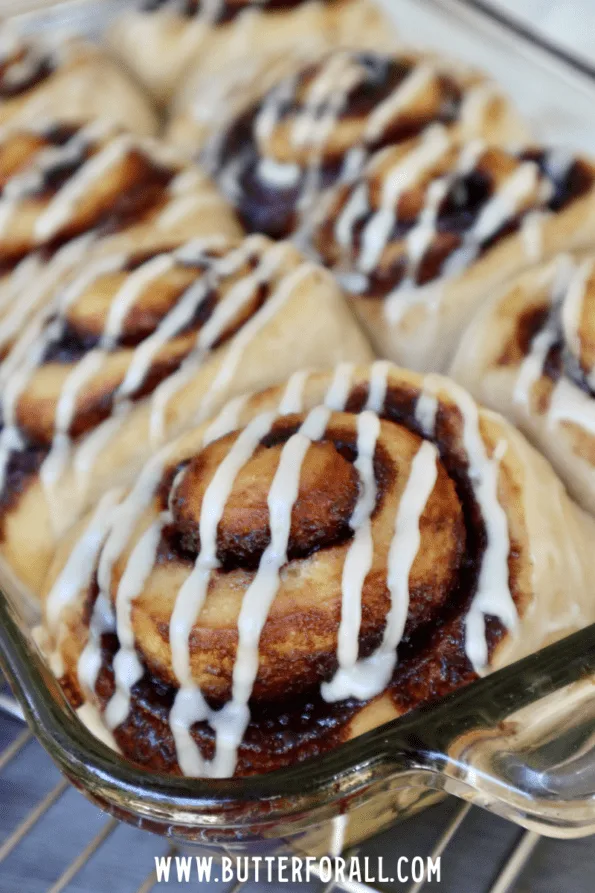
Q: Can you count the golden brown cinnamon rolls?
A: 8